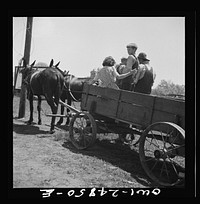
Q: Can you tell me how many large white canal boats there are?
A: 0